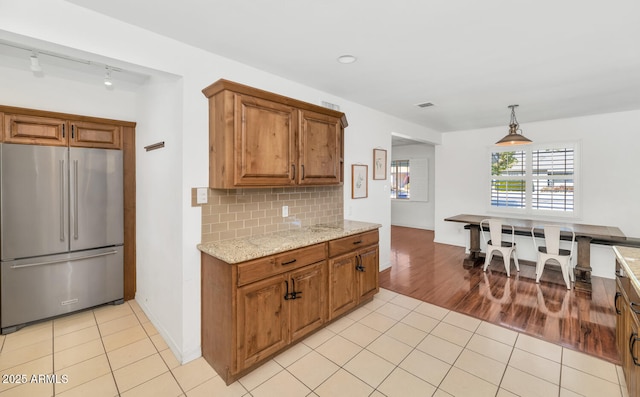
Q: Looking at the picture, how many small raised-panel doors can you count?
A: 2